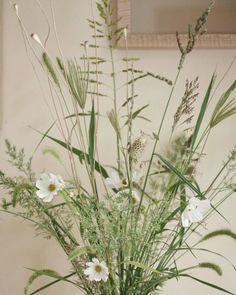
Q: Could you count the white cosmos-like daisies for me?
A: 5